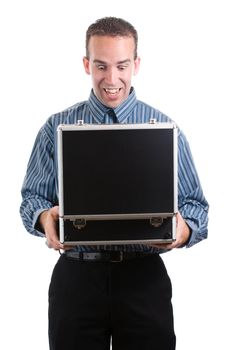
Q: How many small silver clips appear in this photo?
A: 4